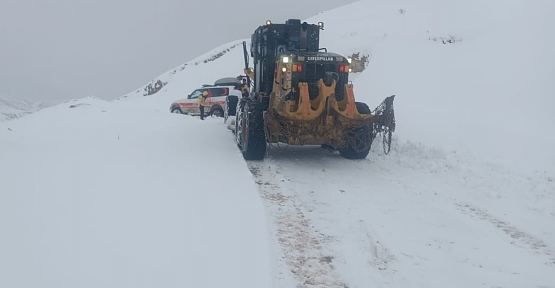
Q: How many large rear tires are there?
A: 2